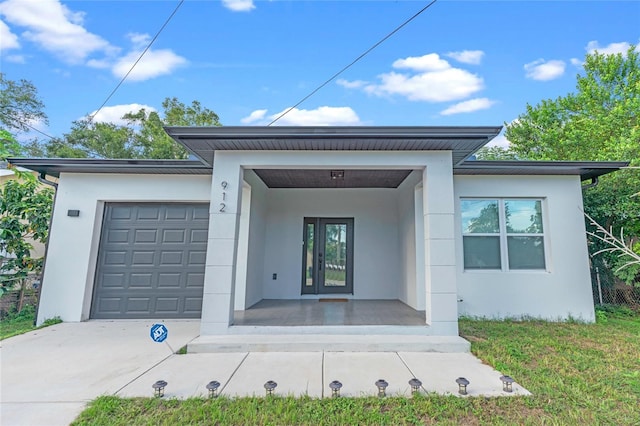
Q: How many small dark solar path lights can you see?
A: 8